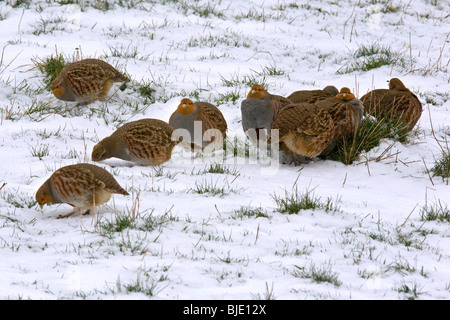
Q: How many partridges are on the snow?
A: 9